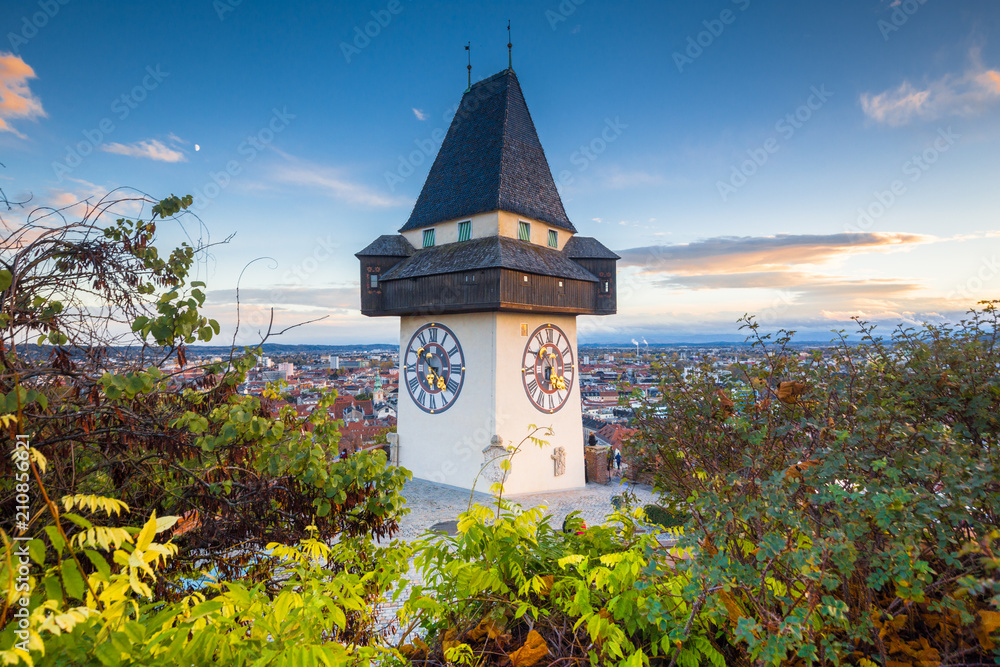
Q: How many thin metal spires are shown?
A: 2